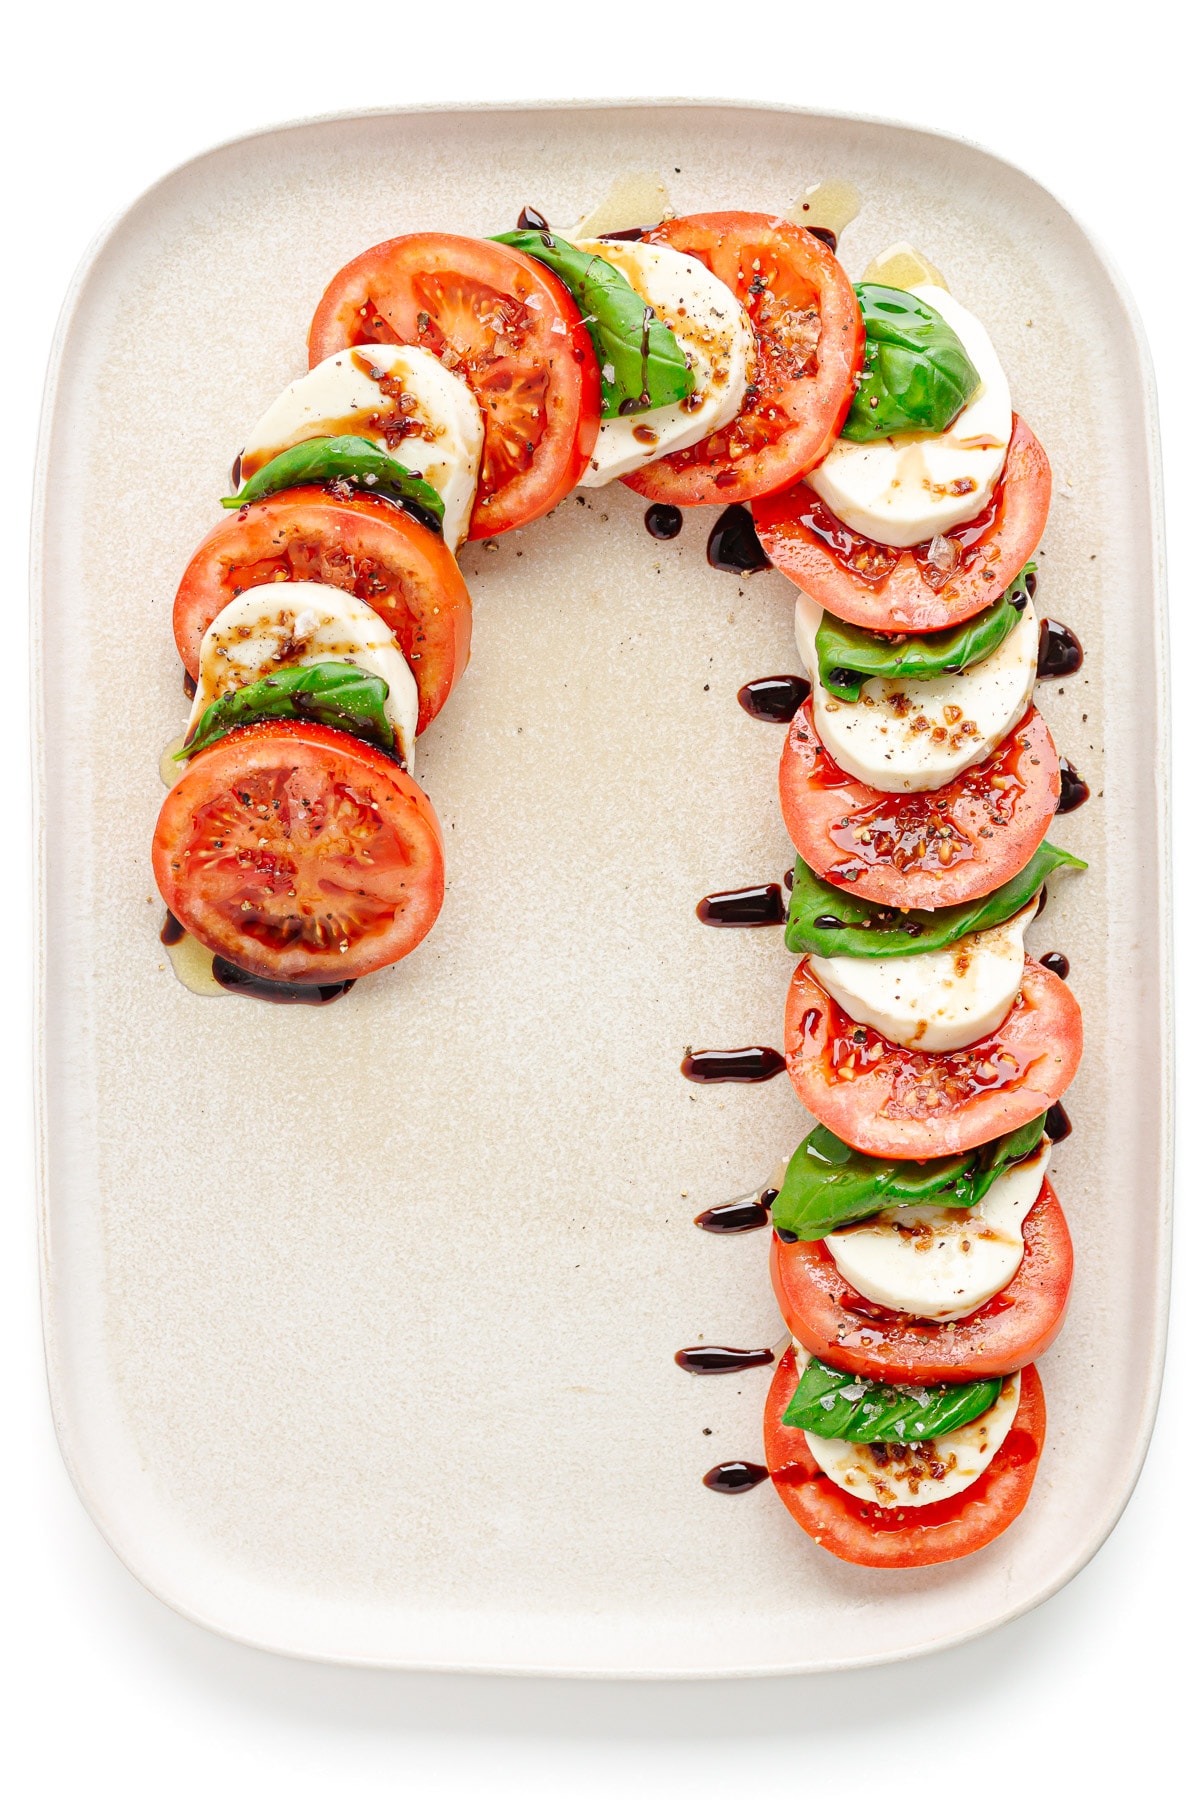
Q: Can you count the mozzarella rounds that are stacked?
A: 8